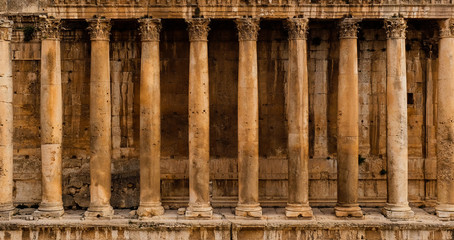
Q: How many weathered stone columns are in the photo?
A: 10